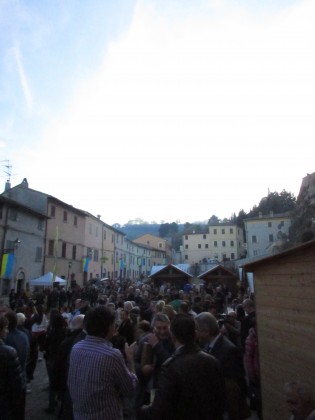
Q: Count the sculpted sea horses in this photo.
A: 0